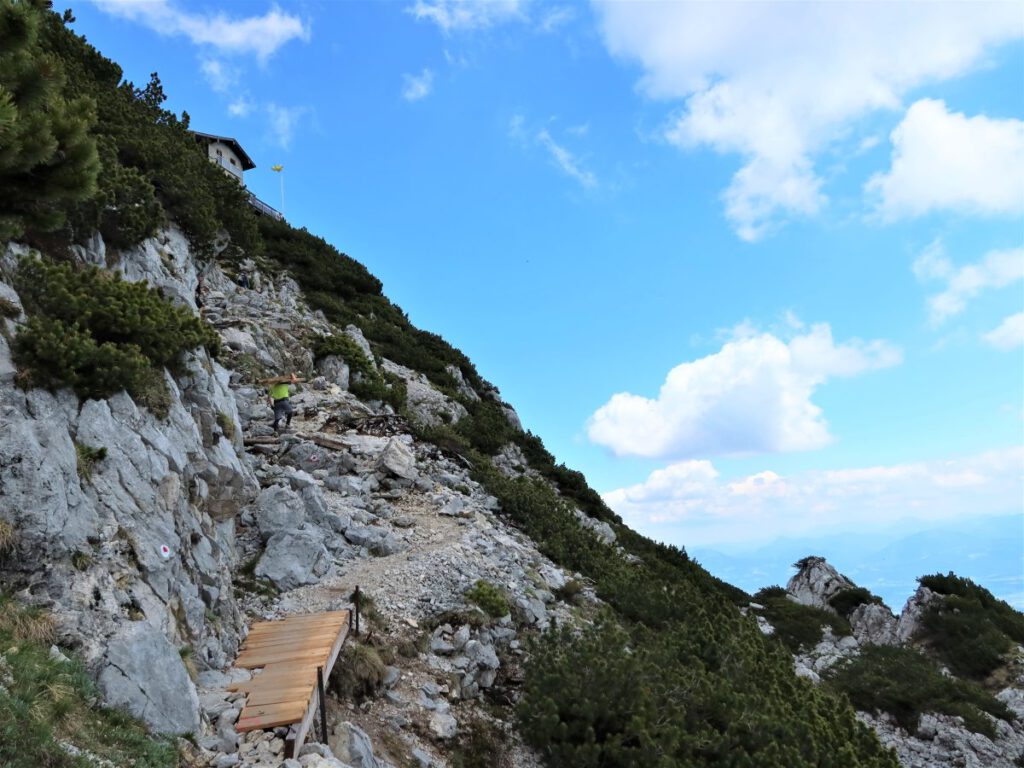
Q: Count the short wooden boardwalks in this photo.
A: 1